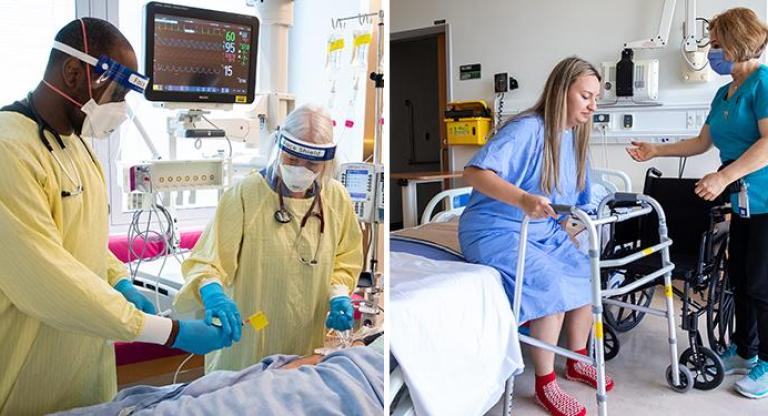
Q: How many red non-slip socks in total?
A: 2